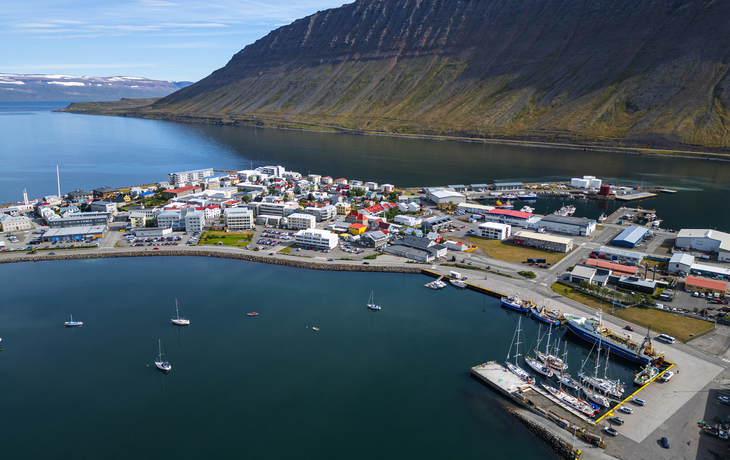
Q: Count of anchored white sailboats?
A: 4